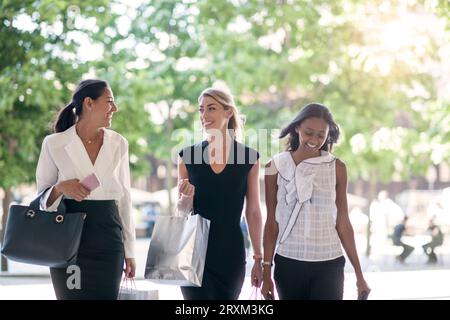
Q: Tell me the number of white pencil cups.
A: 0